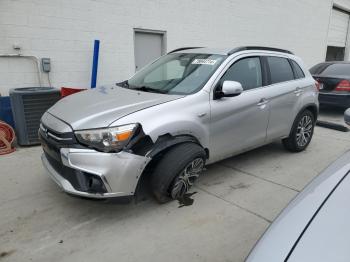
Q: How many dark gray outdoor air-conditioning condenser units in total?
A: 1